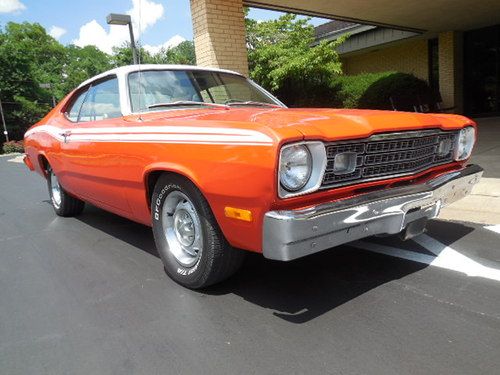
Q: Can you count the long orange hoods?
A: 1